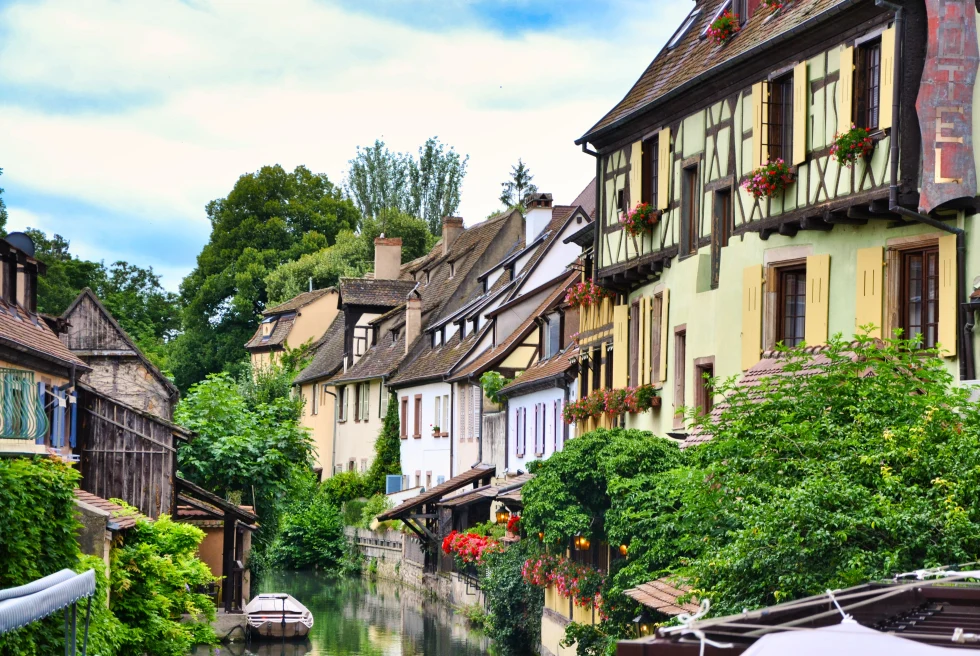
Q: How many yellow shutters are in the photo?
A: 14